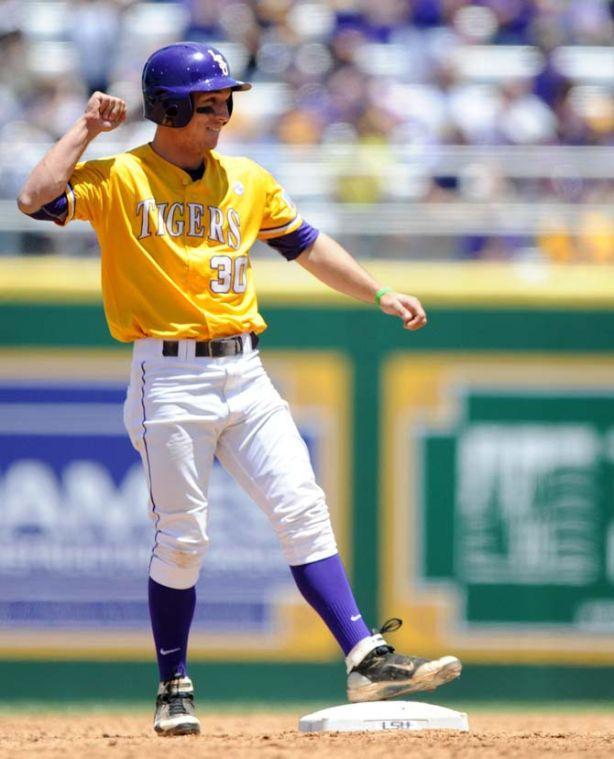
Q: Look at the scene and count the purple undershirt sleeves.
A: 2